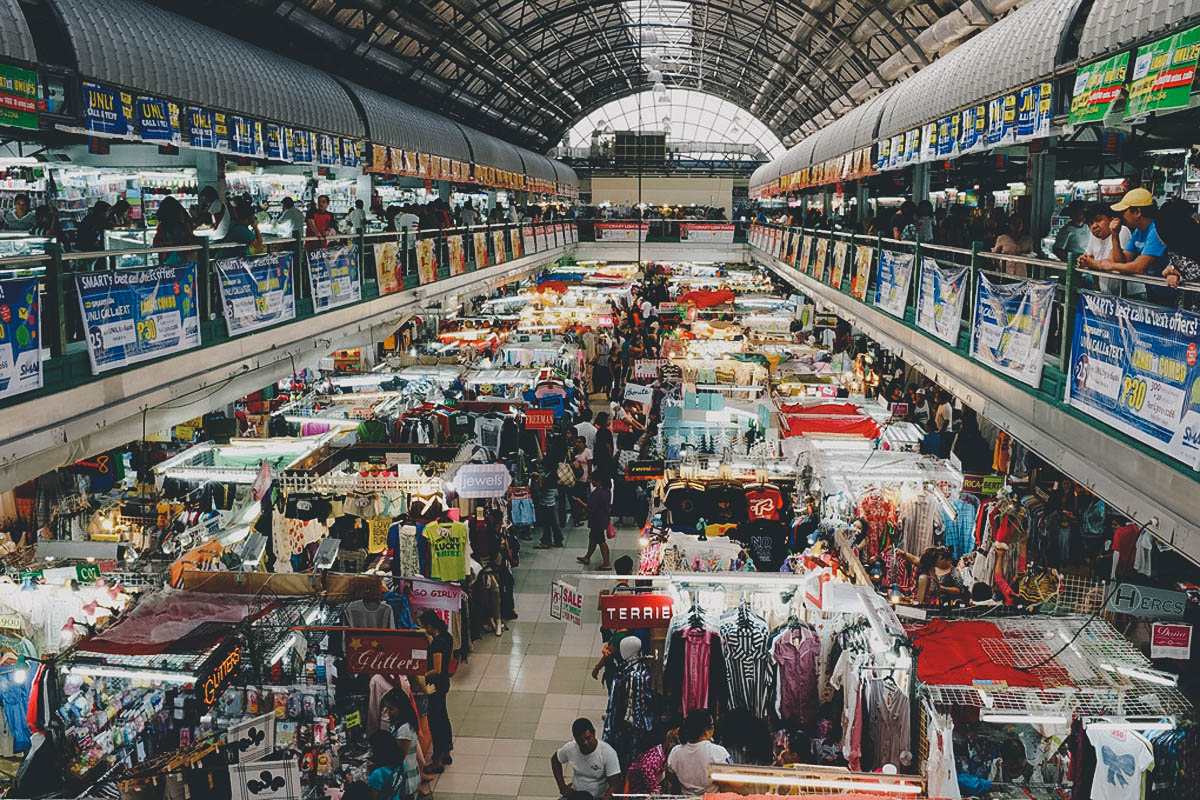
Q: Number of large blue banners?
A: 8